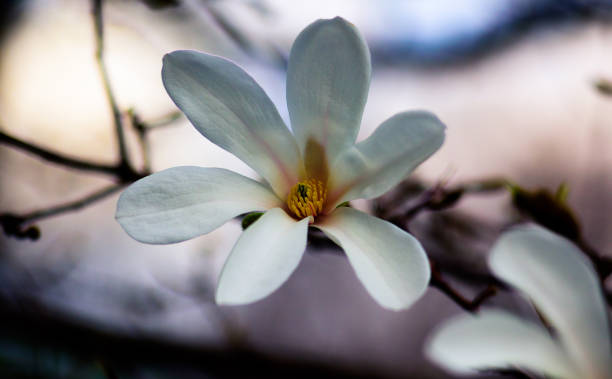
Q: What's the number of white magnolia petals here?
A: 8